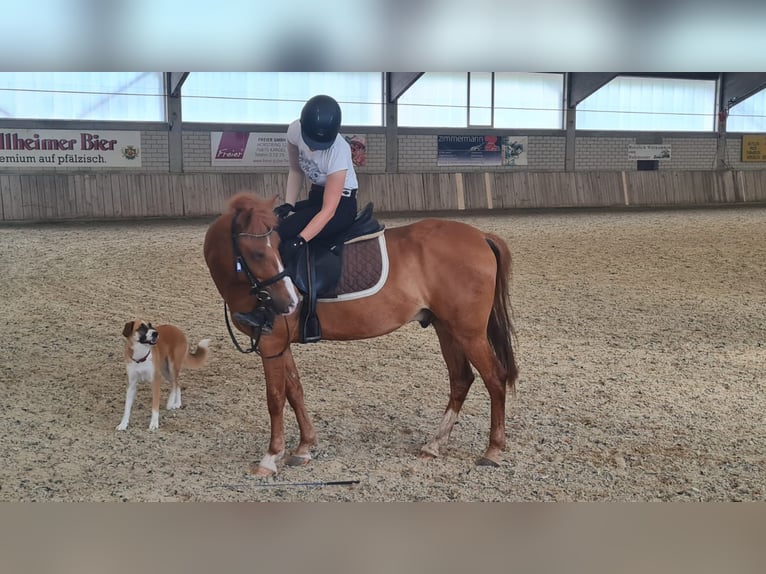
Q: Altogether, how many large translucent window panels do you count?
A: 5